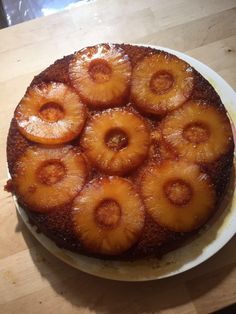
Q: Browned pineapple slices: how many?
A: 8